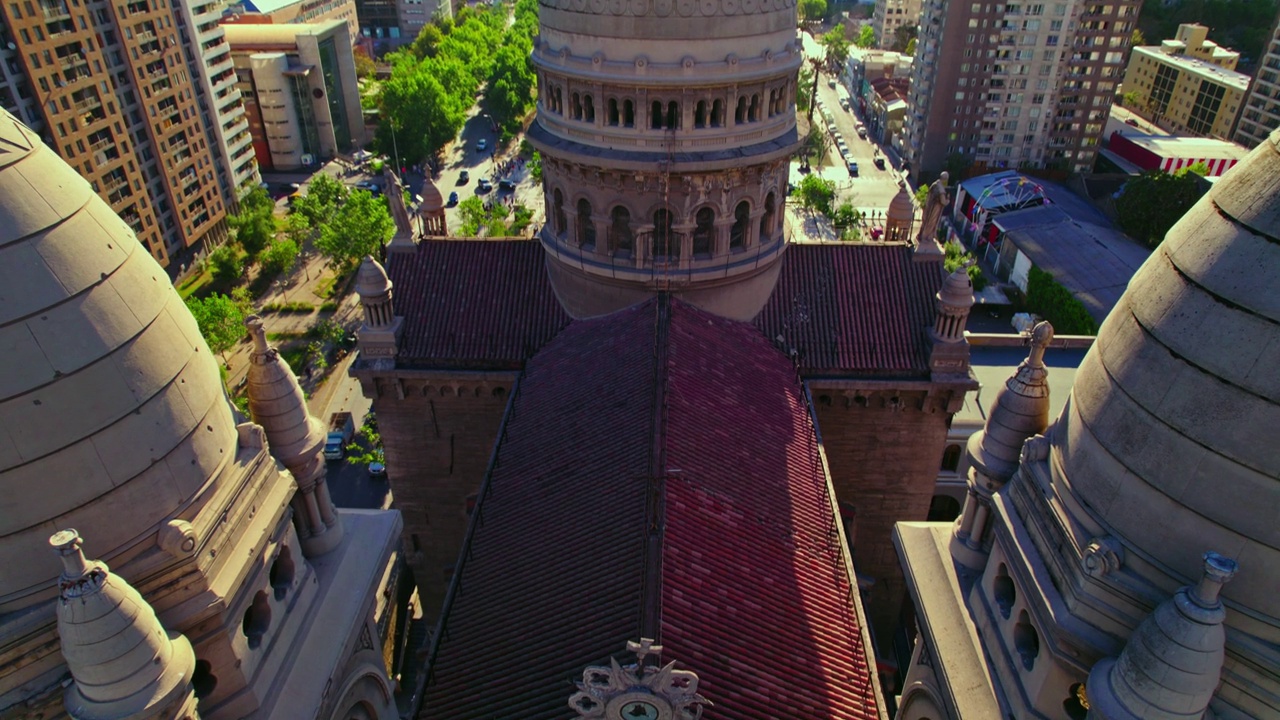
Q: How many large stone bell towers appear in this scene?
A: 2